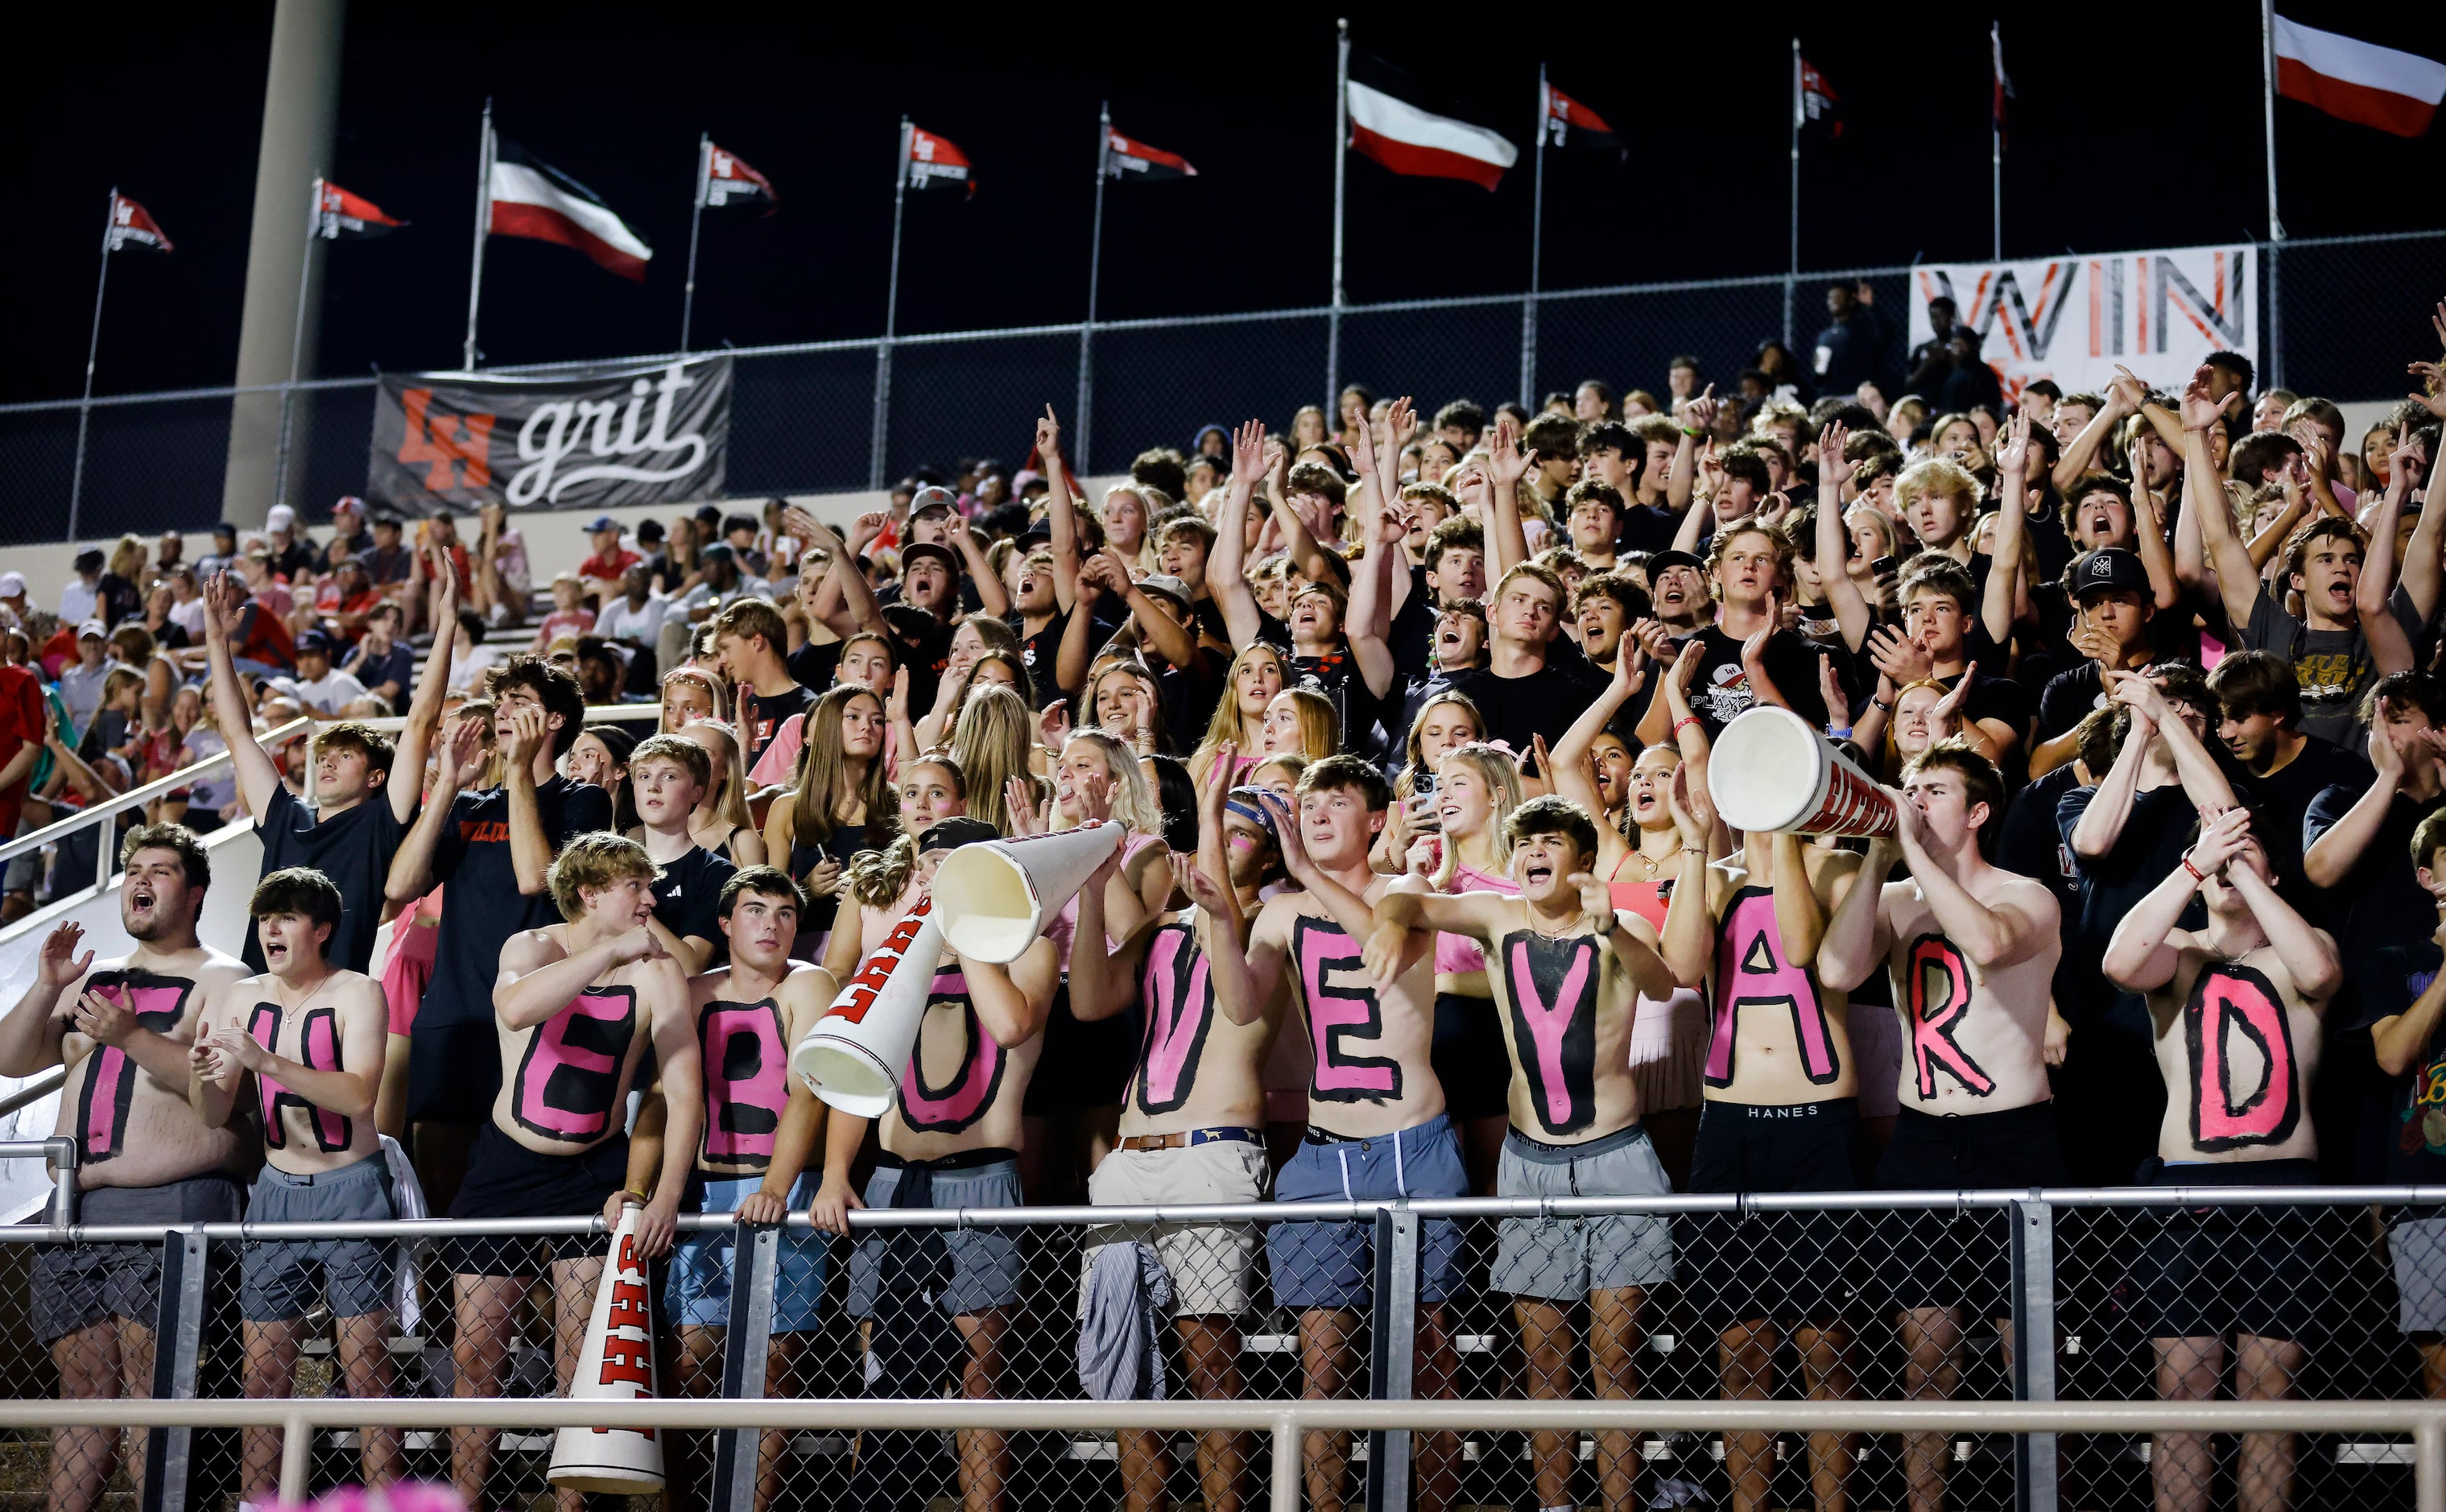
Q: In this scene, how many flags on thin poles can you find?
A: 11